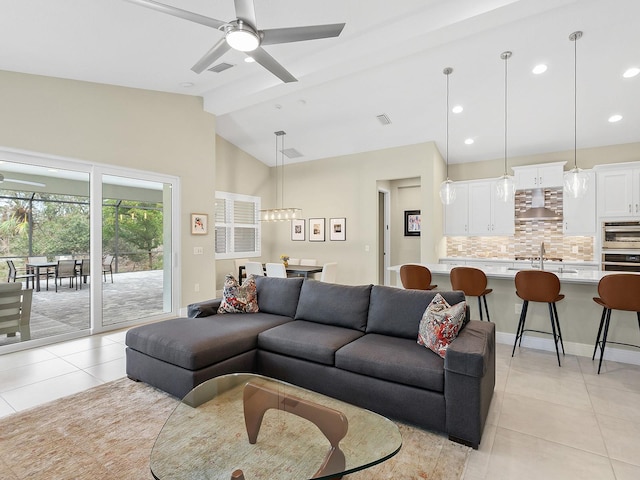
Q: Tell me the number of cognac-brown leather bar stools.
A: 4